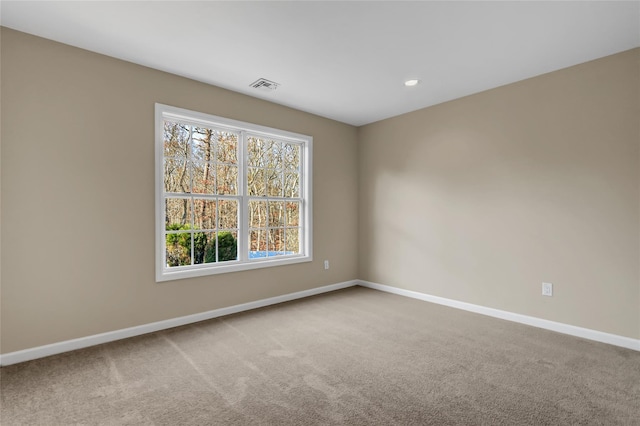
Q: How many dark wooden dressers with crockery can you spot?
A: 0